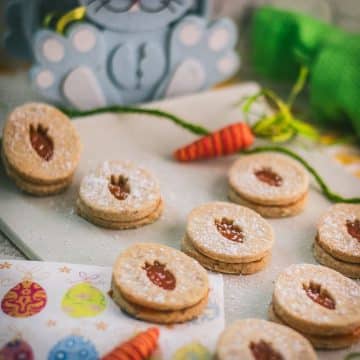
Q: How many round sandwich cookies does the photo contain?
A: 8